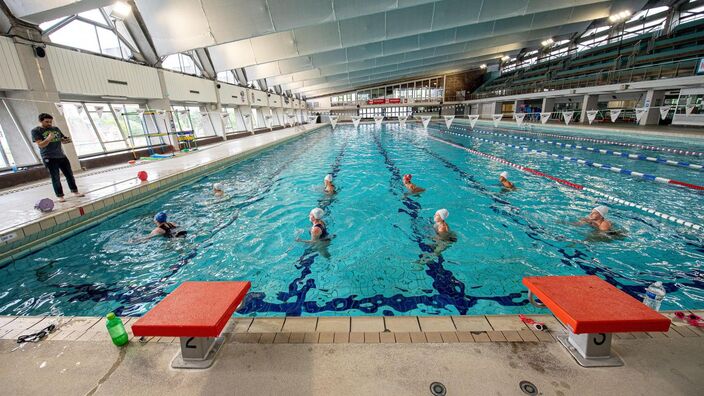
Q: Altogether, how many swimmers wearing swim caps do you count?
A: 8